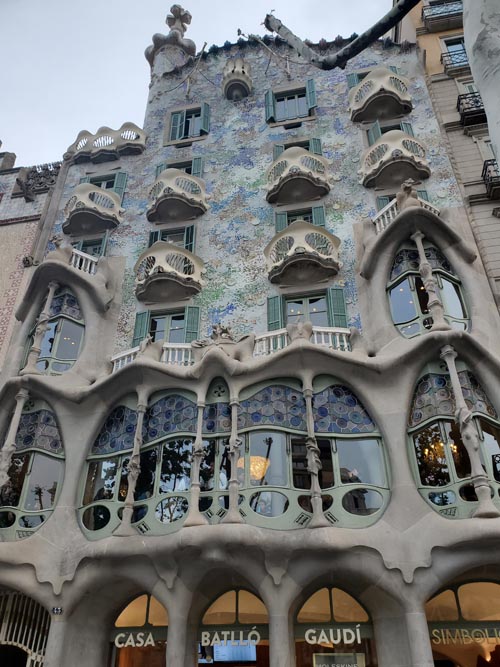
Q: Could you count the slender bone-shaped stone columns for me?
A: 8